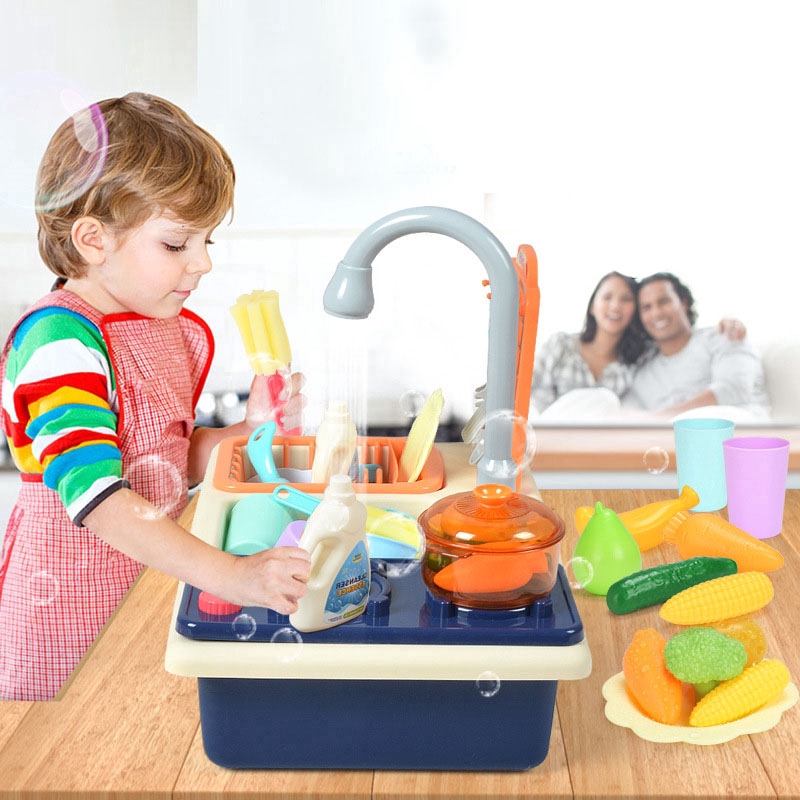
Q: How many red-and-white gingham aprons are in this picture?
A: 1